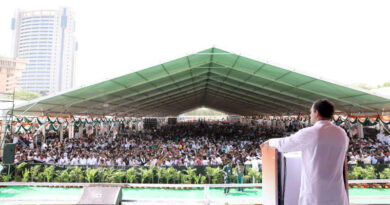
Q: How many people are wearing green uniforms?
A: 2